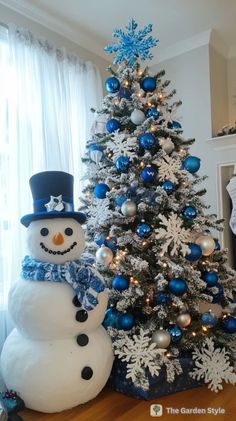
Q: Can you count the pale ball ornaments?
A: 7